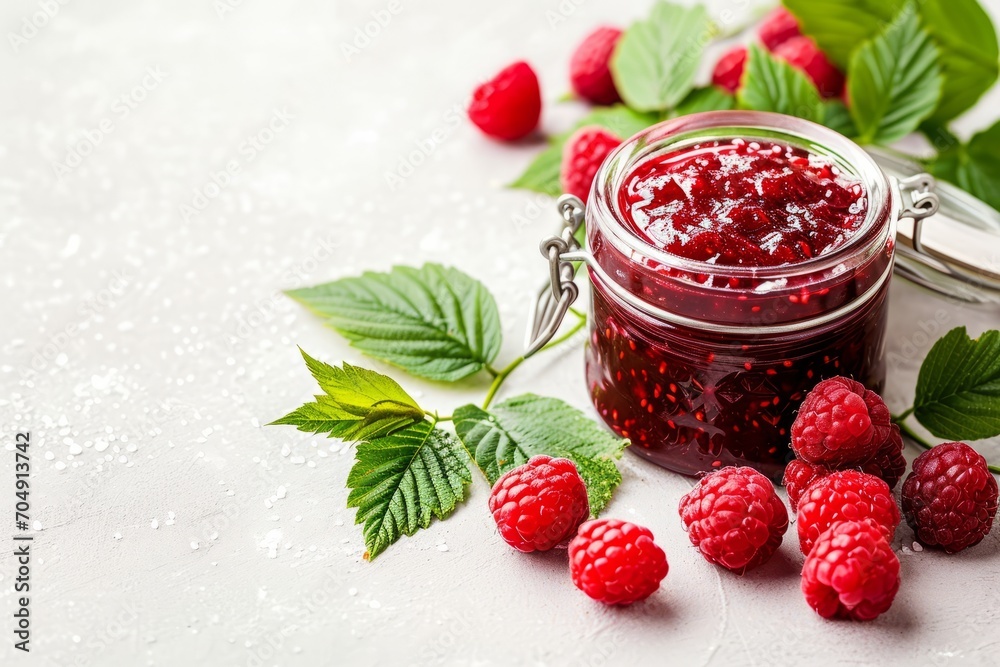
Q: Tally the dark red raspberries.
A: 1